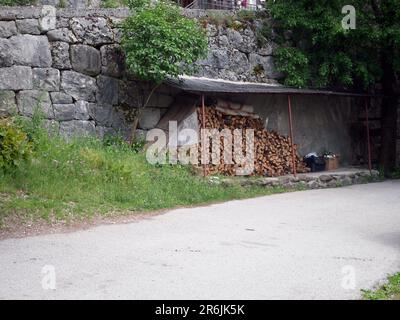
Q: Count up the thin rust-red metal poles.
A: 3